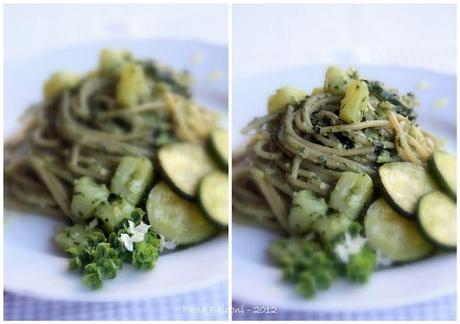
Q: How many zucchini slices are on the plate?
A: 4